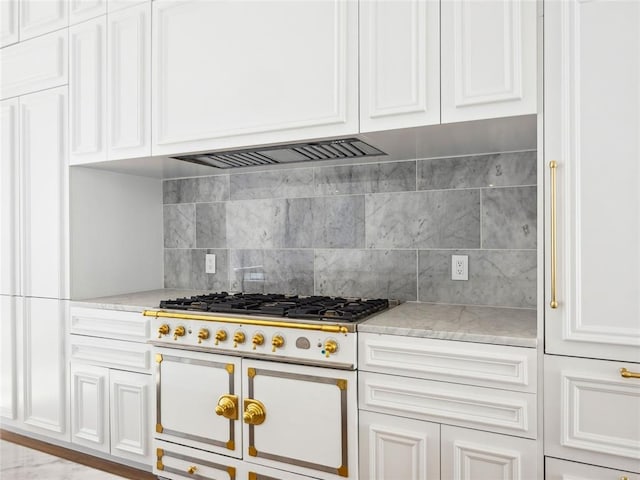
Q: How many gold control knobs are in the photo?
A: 8